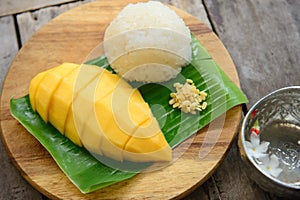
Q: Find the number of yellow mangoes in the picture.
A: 1